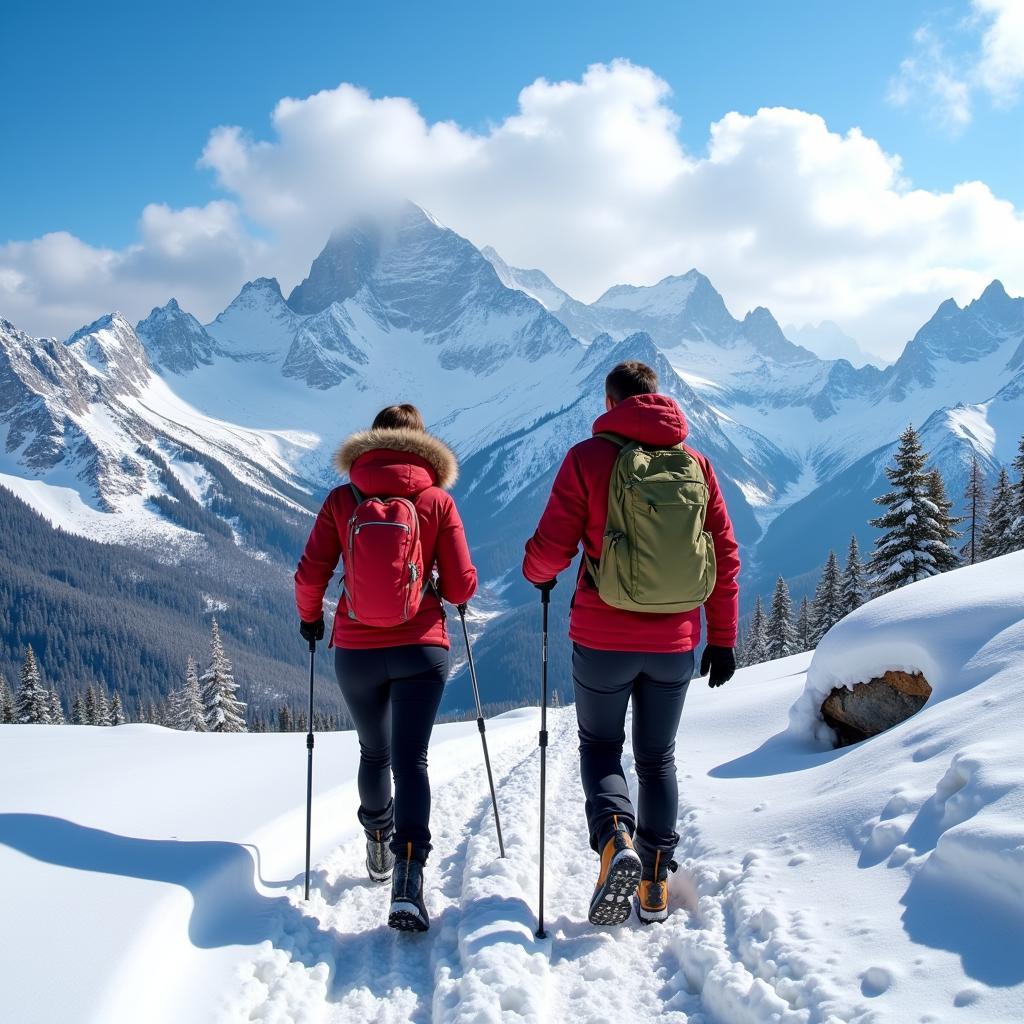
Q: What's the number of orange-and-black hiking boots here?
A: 2